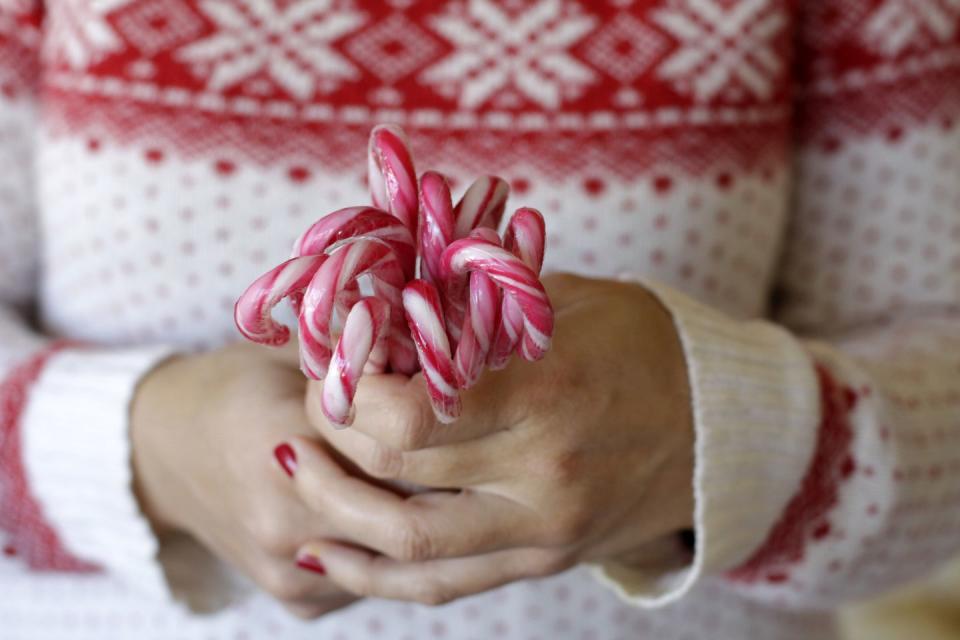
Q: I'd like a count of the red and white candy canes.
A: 11